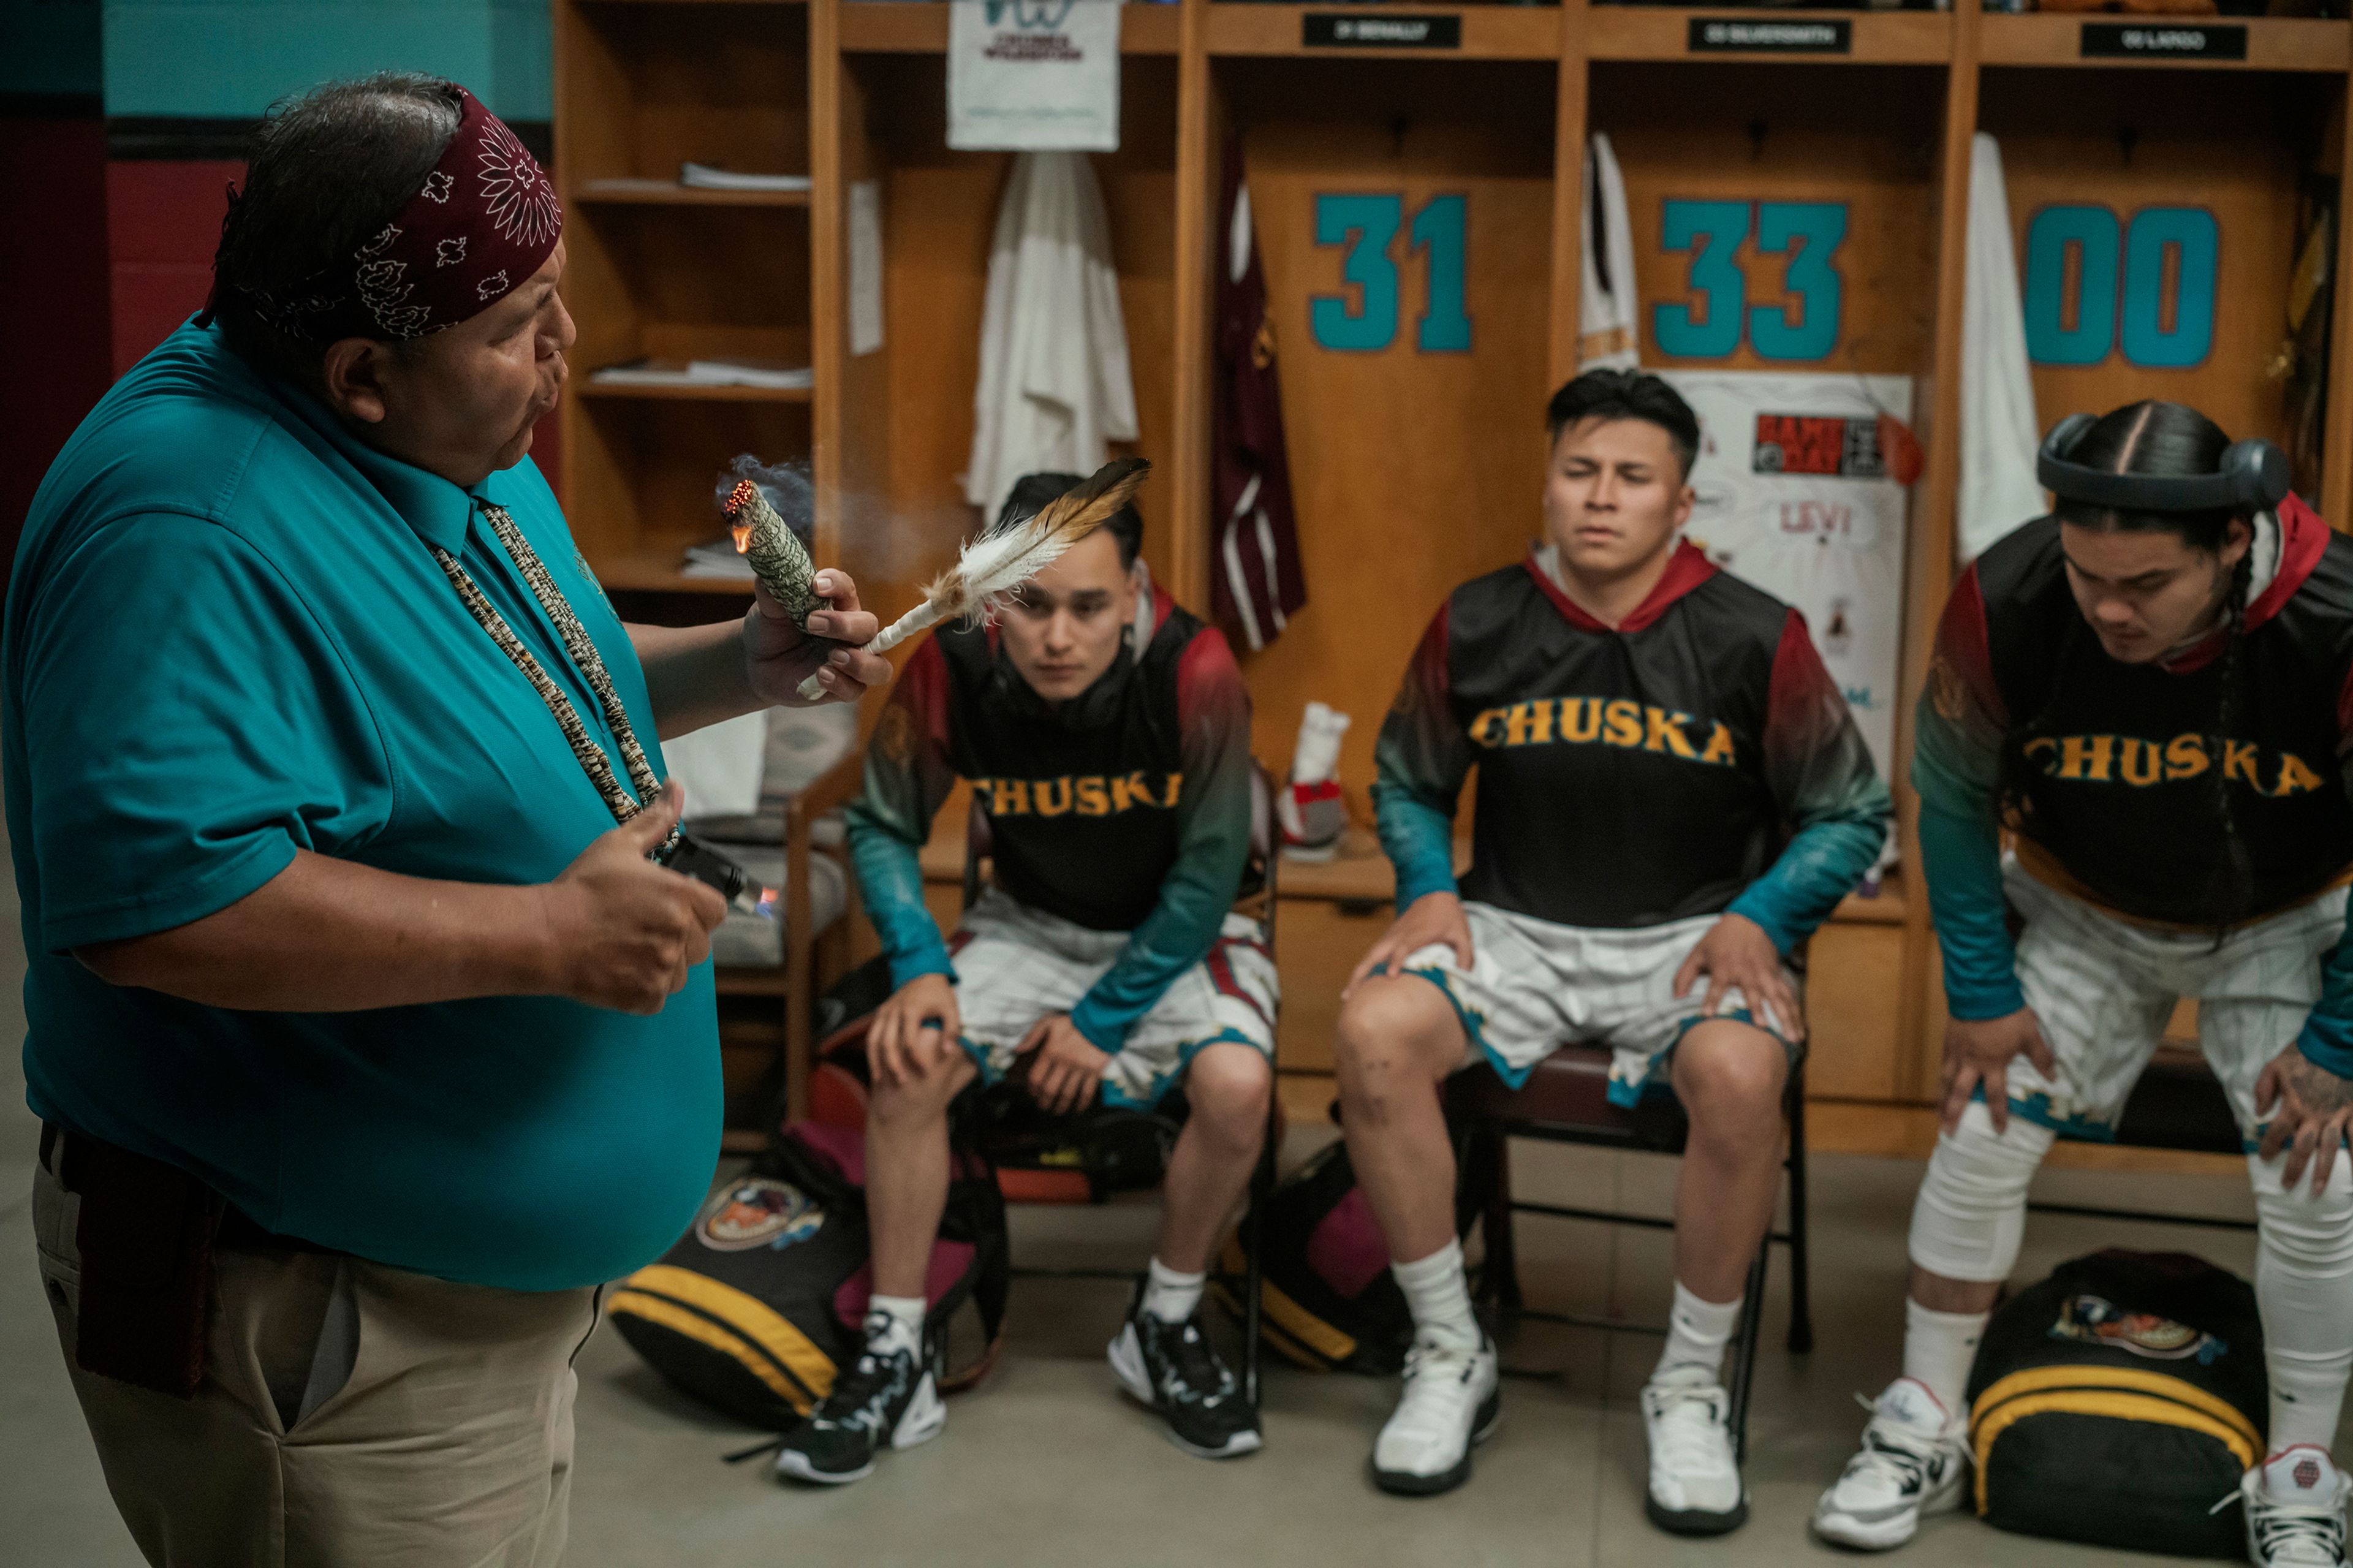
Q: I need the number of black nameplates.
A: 3